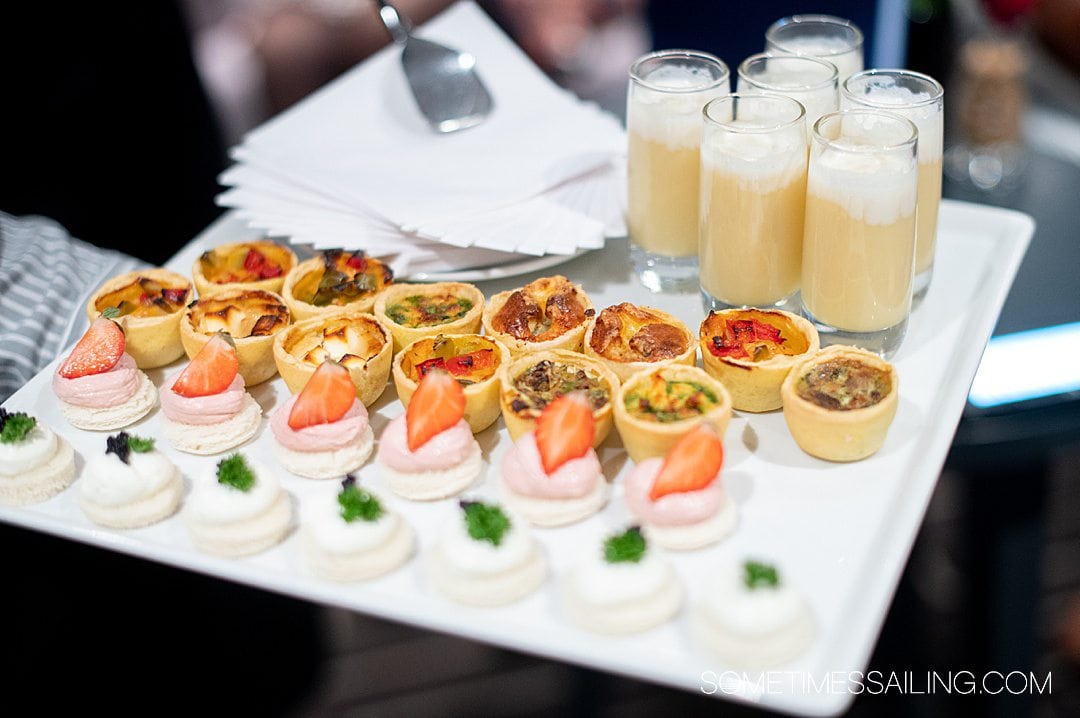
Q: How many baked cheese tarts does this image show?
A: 13